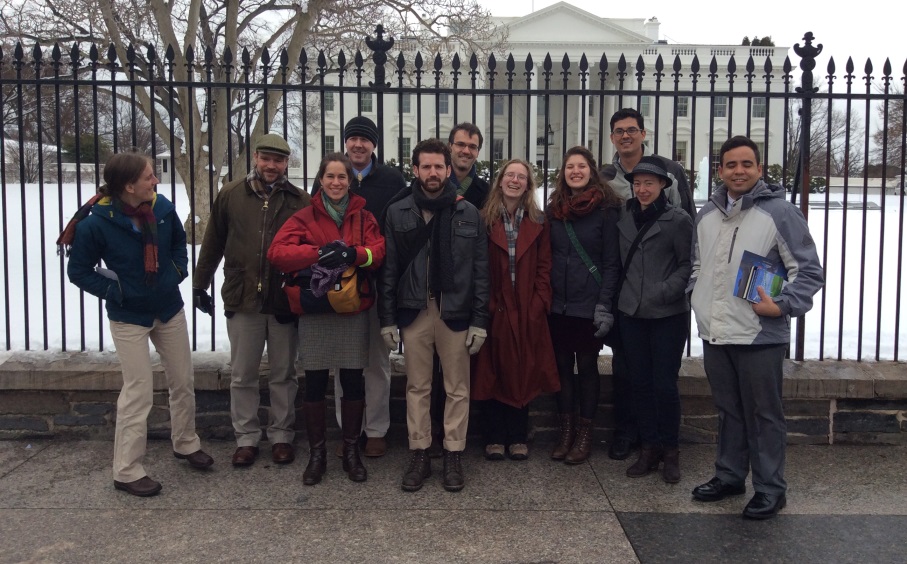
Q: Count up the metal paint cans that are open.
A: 0